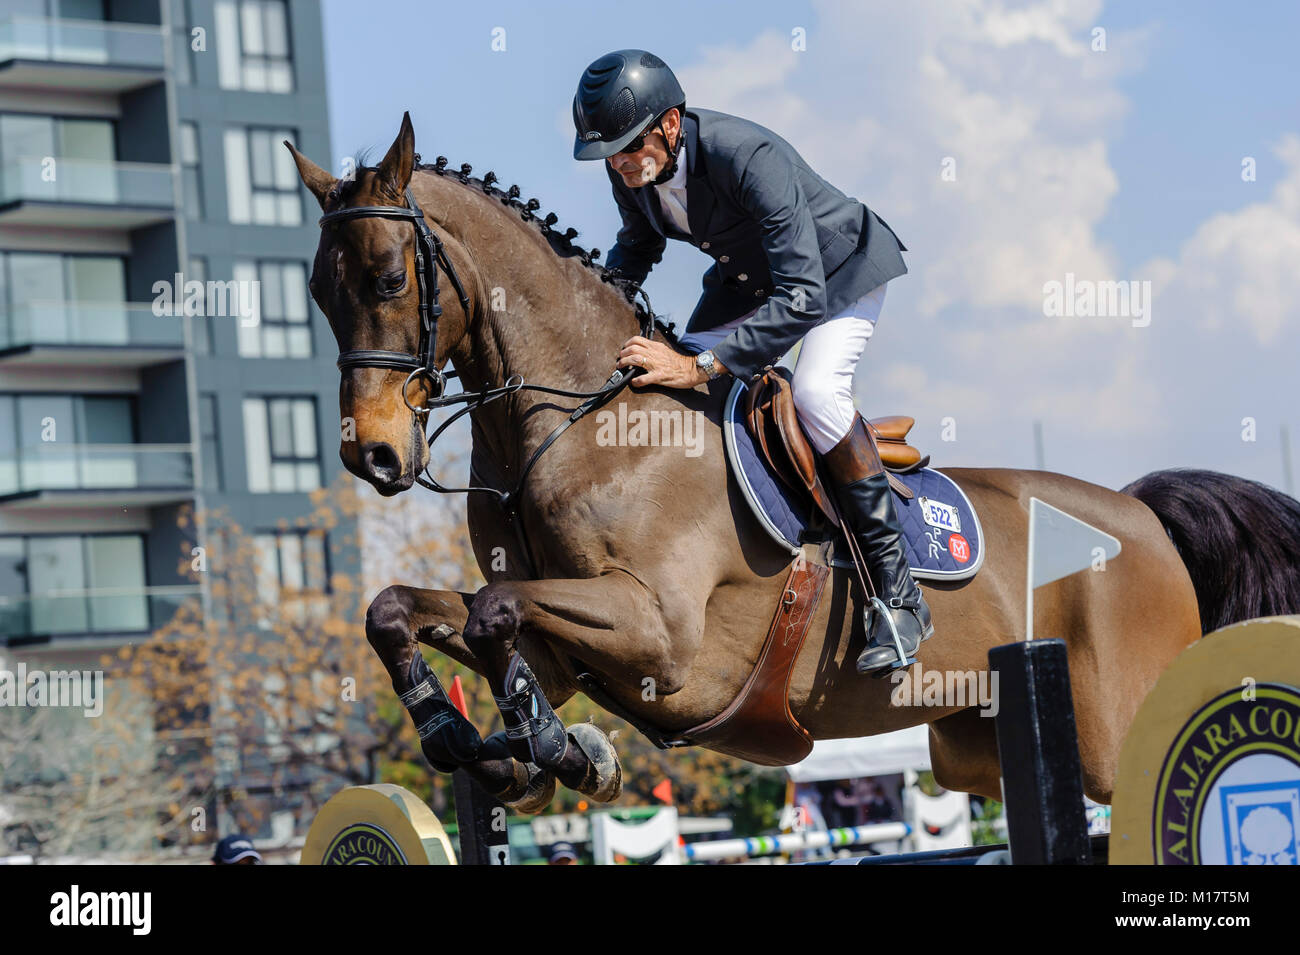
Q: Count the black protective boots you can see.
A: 2